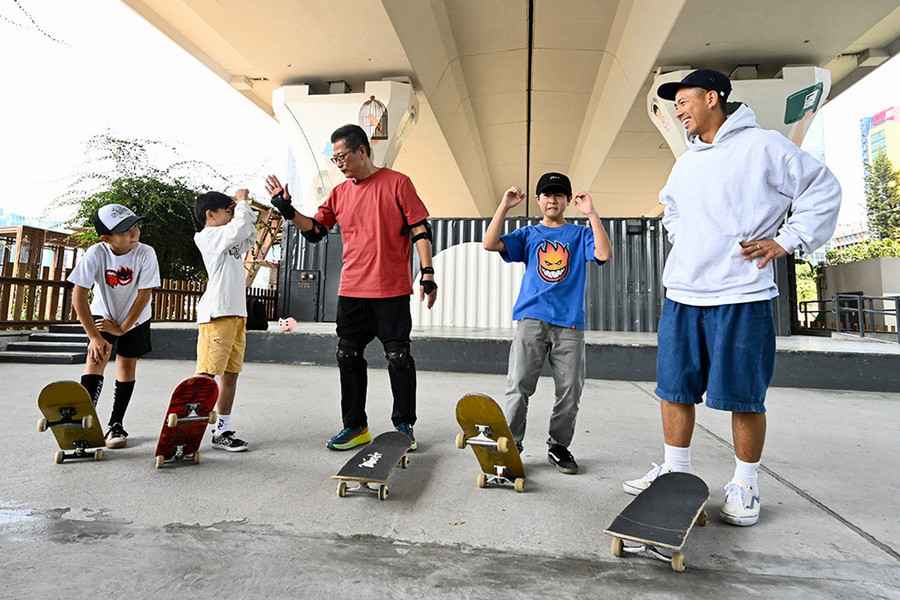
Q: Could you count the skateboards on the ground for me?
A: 5